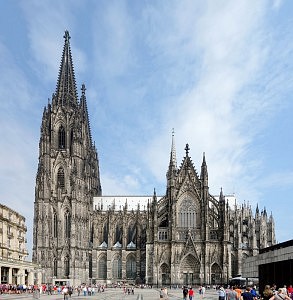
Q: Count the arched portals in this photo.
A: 3